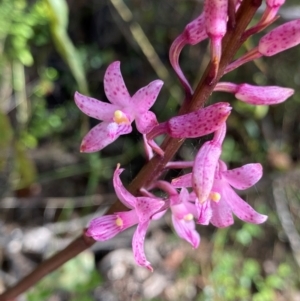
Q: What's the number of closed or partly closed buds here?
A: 7